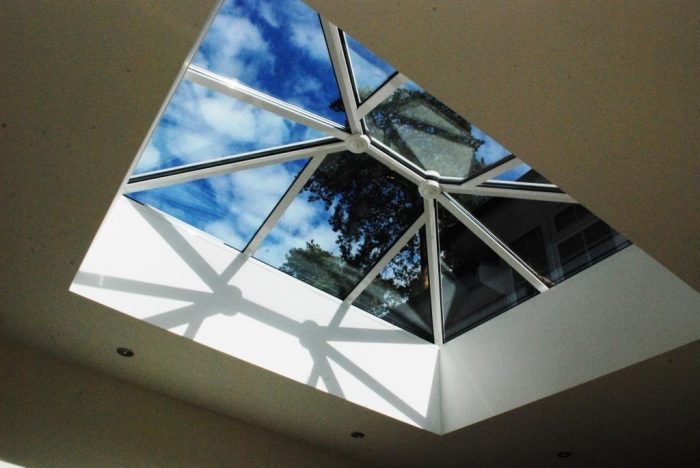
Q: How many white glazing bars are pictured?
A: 11